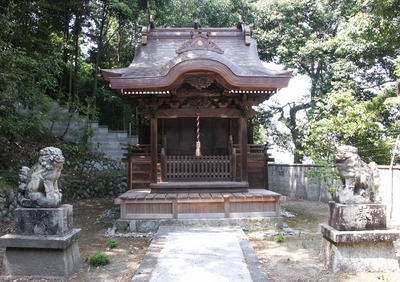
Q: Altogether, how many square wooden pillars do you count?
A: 2